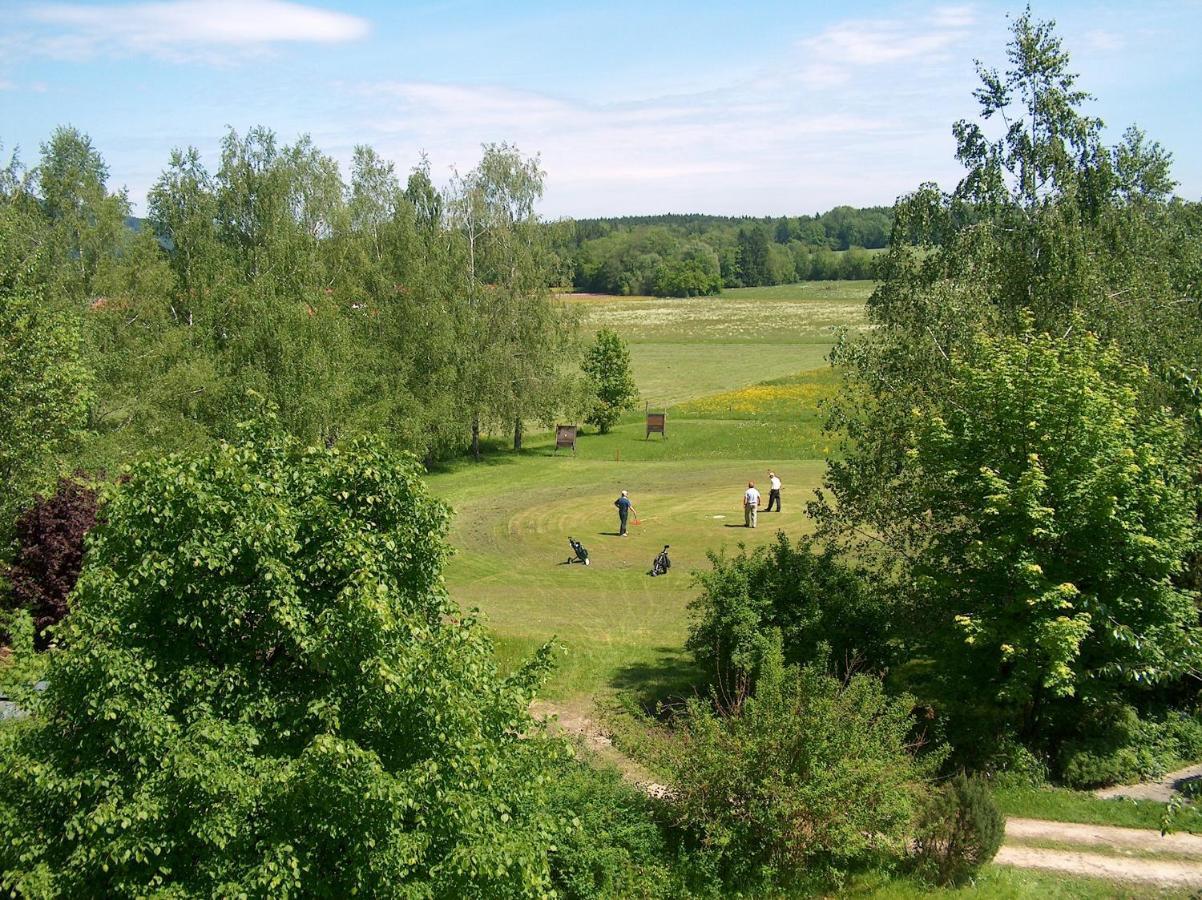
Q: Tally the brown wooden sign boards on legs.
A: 2